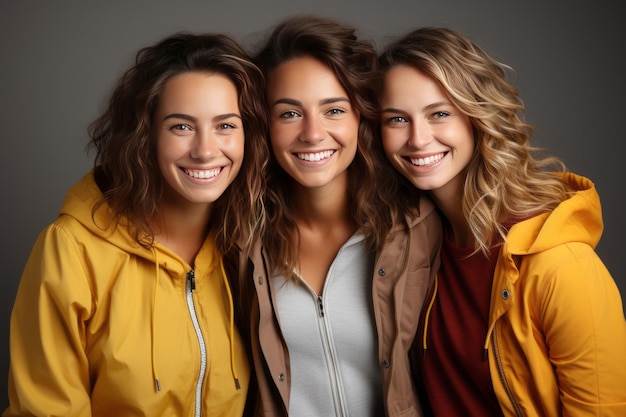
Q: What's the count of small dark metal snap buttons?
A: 5